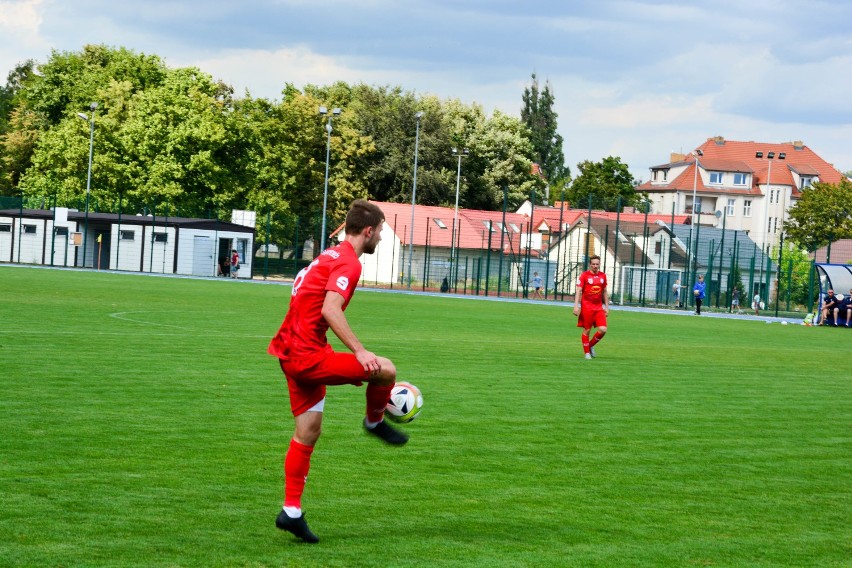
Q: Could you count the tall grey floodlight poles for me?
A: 6